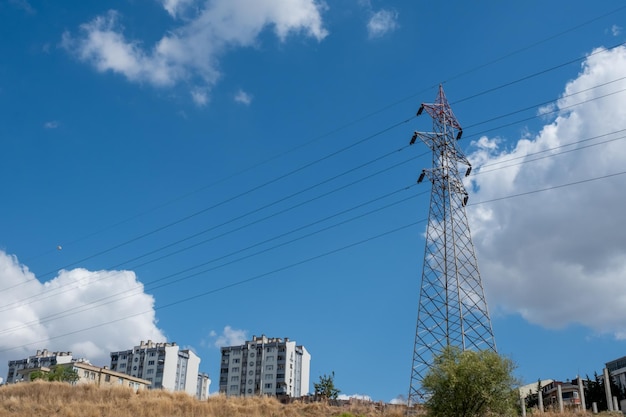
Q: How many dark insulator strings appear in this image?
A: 6